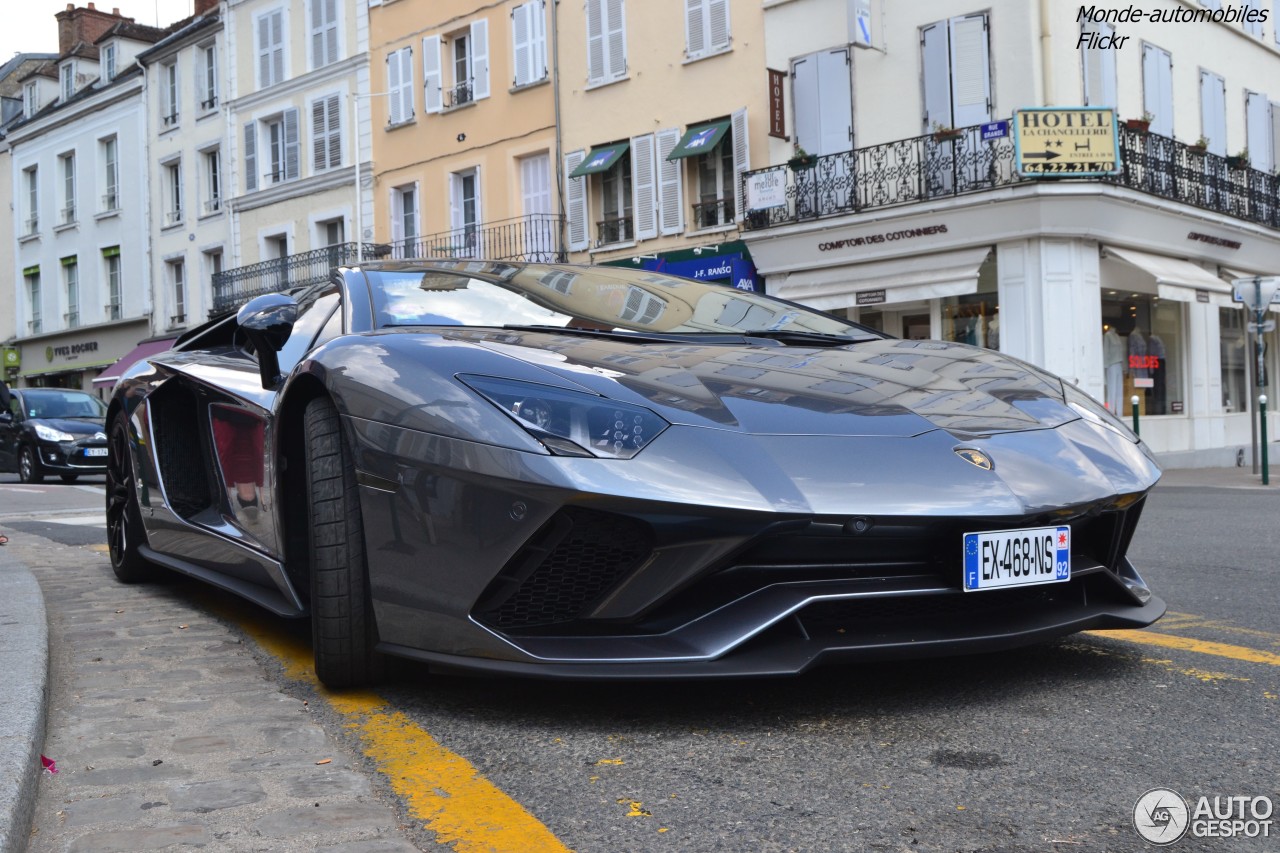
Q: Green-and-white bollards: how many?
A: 2